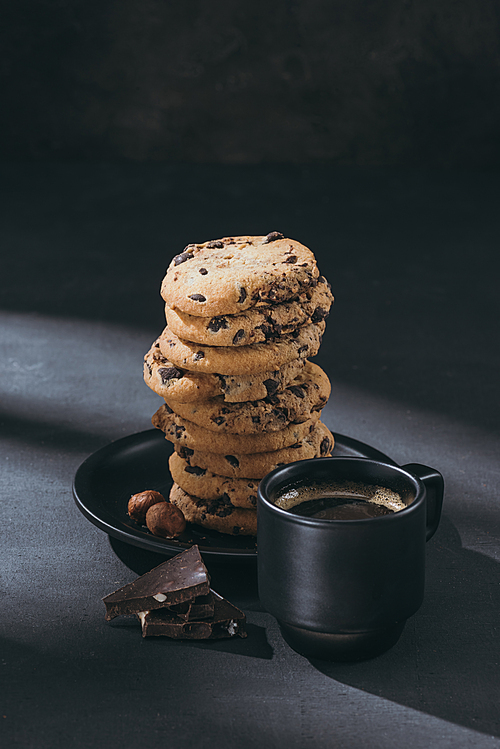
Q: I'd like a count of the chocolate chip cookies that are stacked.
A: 9